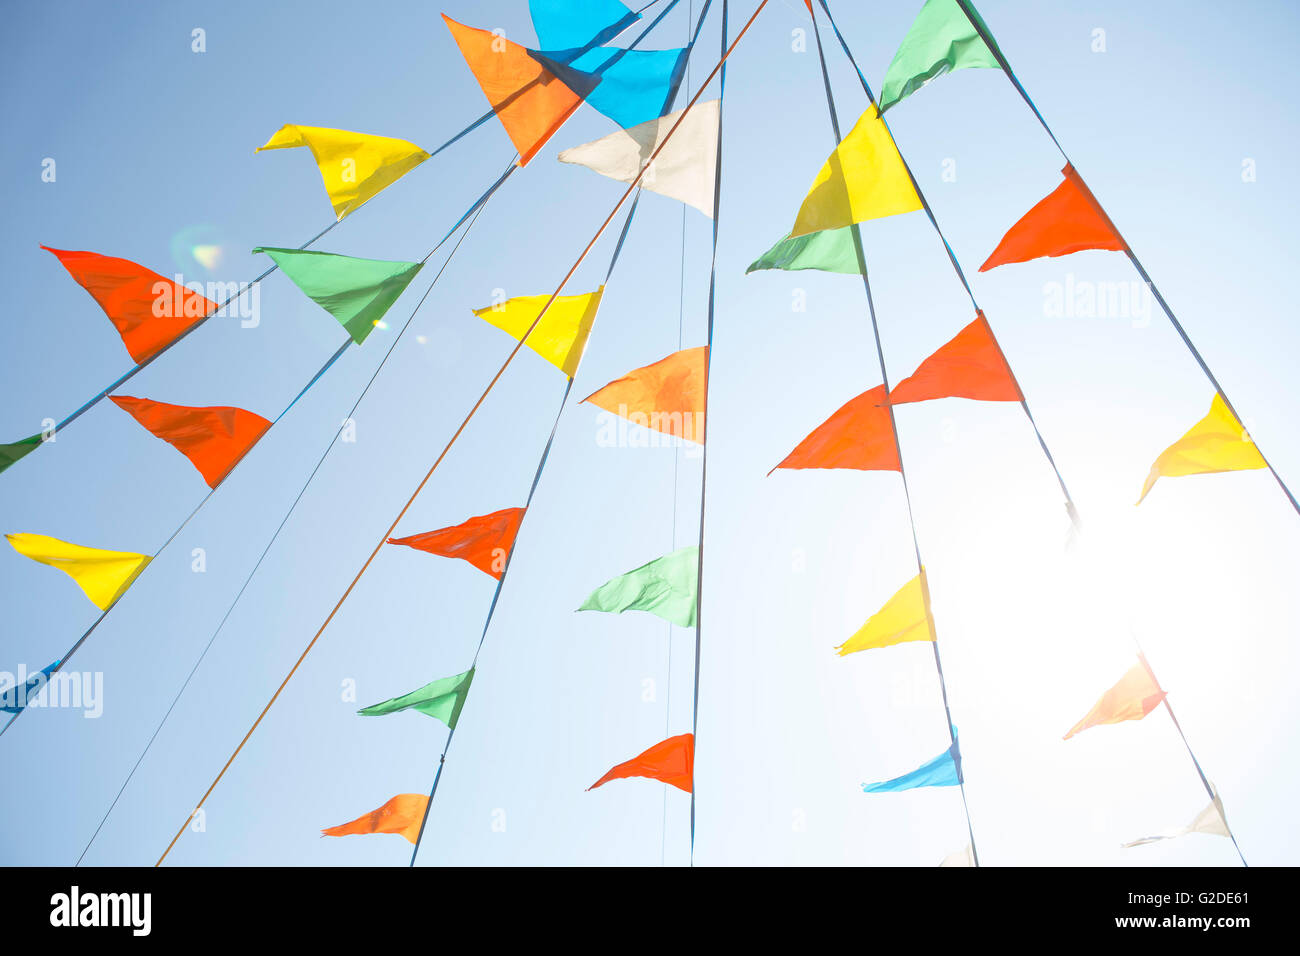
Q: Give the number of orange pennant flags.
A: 4